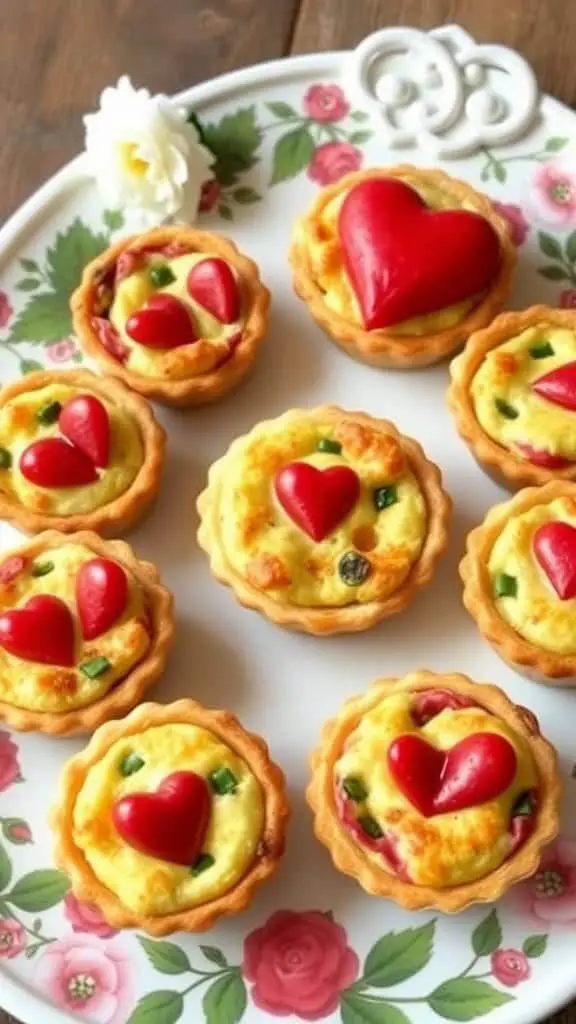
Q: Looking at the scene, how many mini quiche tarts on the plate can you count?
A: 9